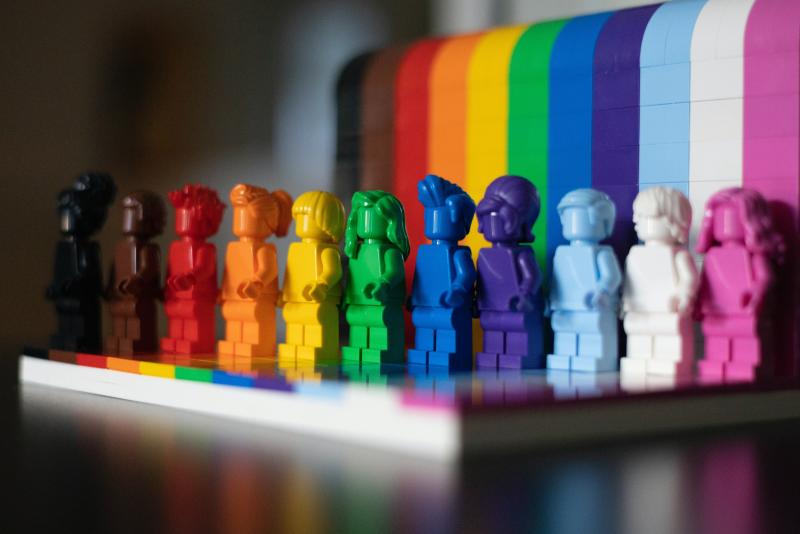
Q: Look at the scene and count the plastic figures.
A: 11